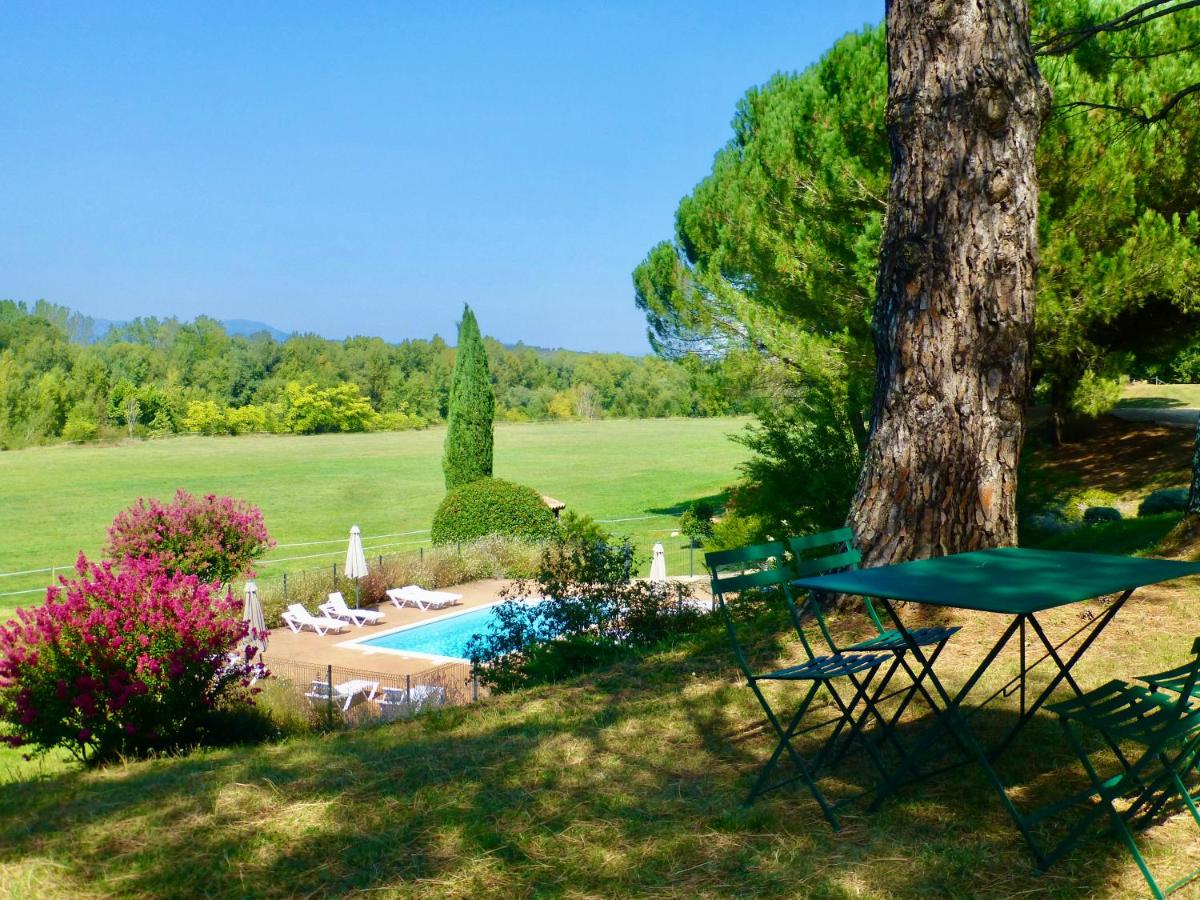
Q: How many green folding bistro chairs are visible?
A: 4